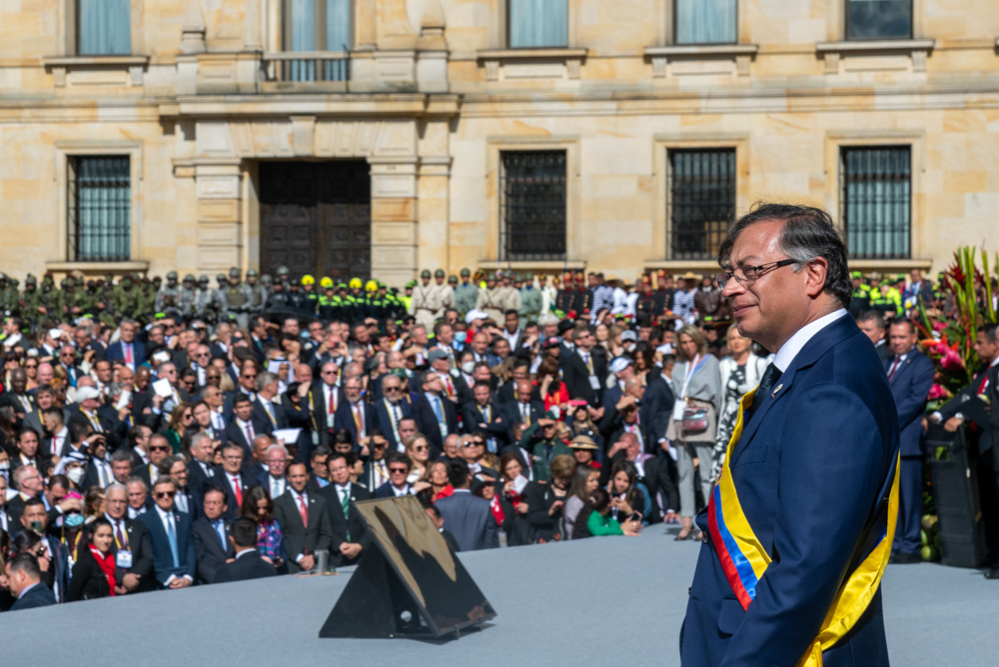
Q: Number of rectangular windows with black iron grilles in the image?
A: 4